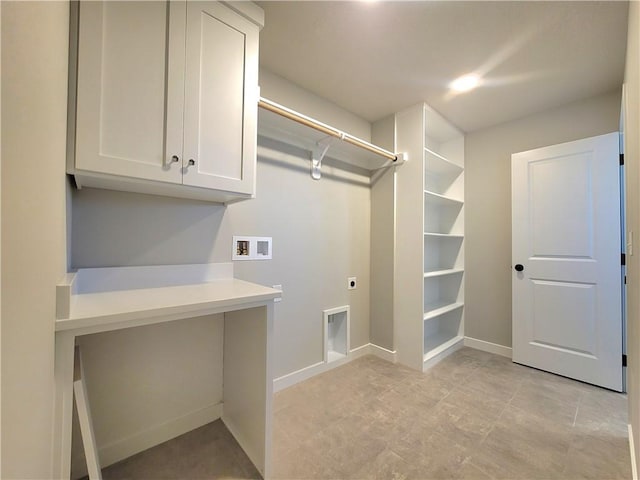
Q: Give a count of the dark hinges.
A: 3